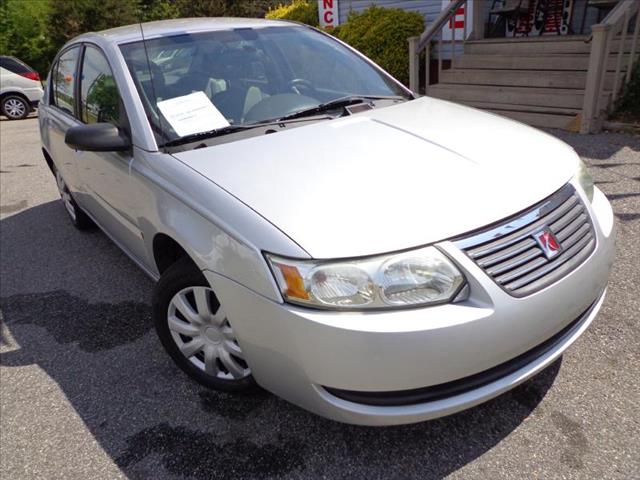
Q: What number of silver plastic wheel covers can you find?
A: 2